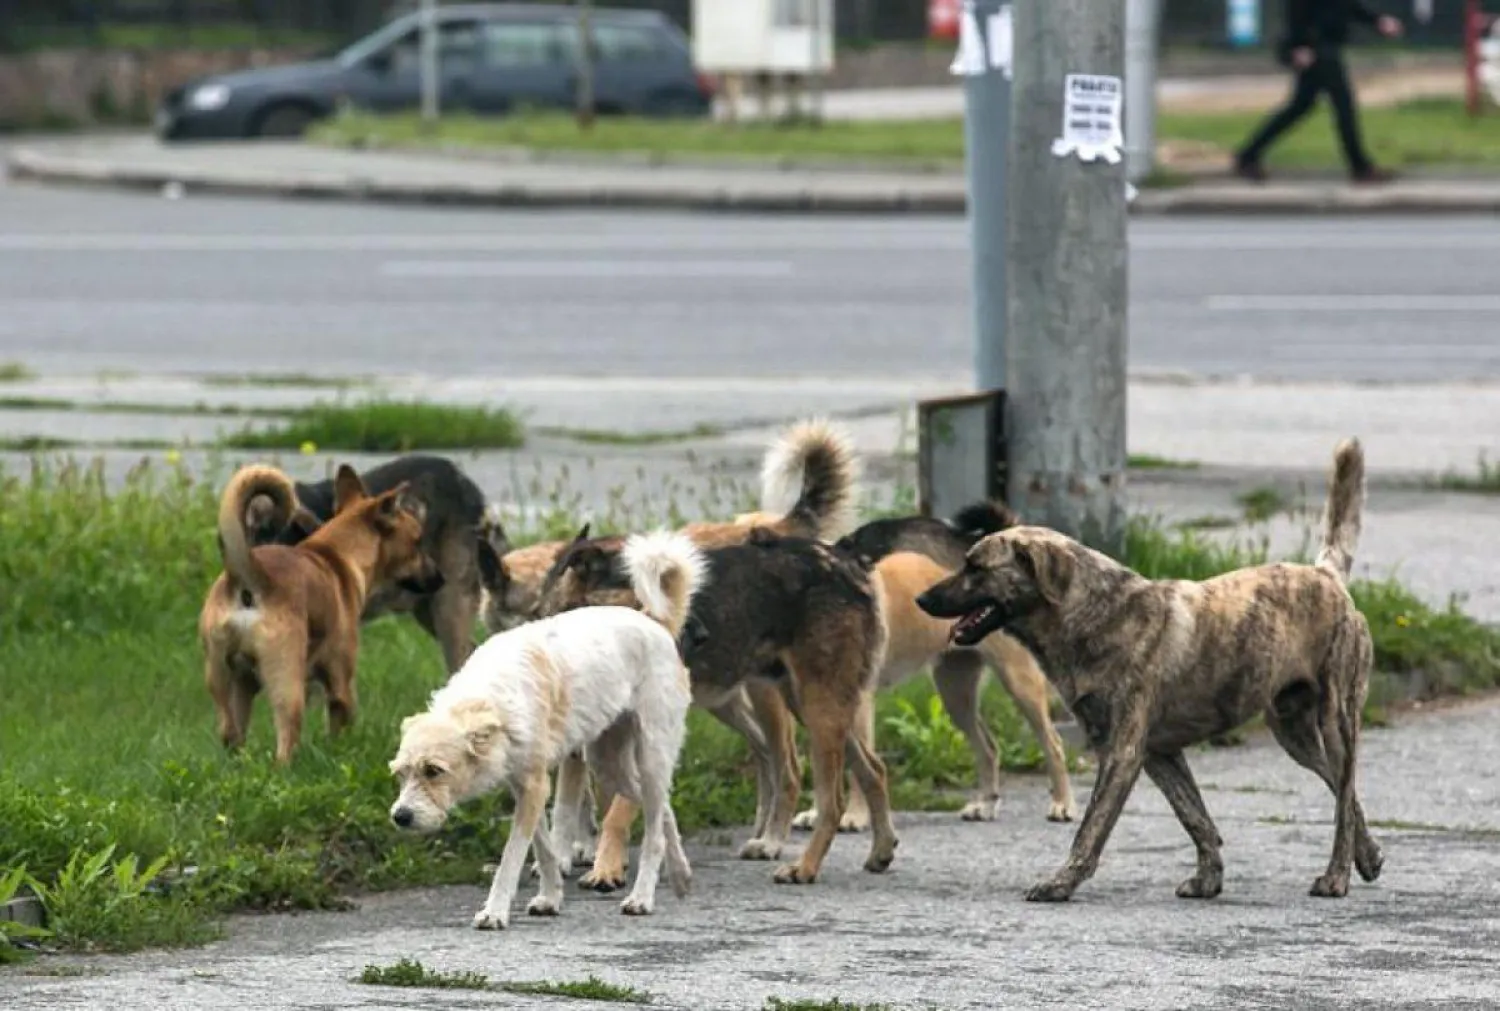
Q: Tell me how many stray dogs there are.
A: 7